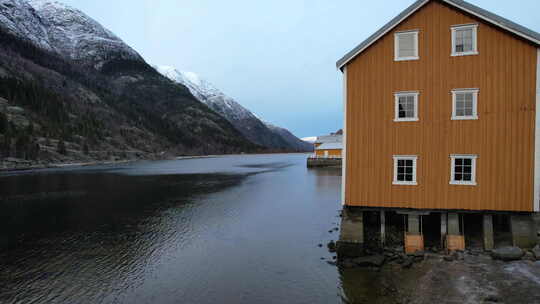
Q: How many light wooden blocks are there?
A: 2